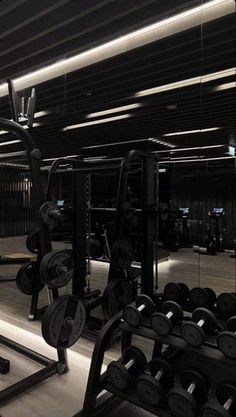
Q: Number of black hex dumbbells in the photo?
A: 0